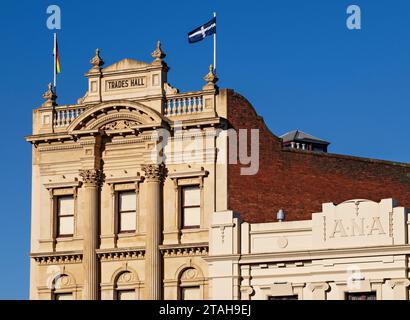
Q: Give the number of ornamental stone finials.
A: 4